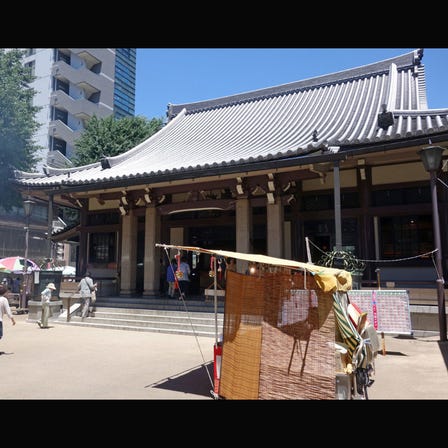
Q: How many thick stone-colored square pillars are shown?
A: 4